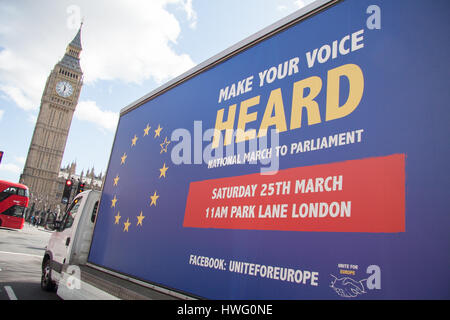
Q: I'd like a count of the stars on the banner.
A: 12